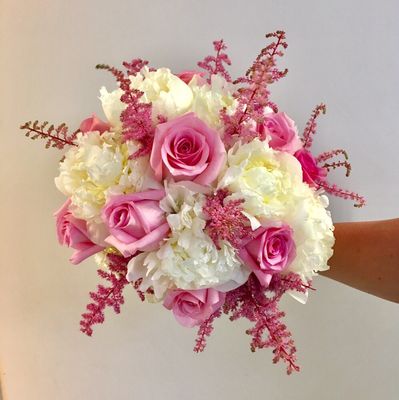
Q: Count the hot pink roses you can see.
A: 1